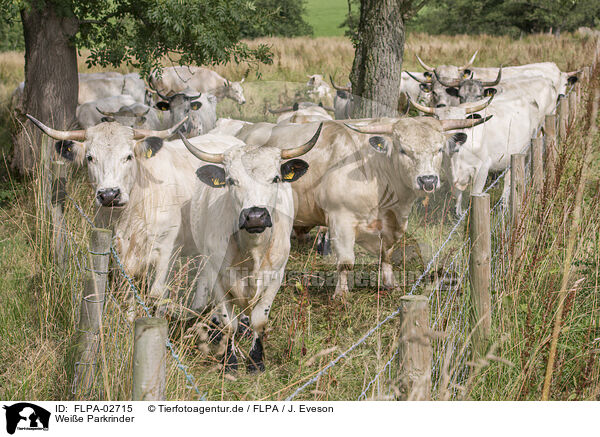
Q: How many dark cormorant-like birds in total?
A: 0